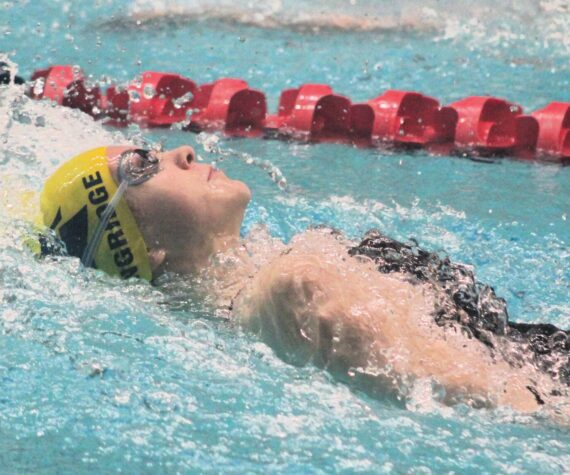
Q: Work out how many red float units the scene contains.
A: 7